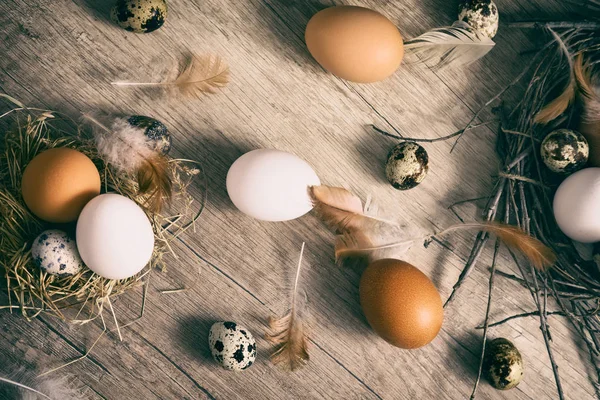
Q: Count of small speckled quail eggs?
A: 8